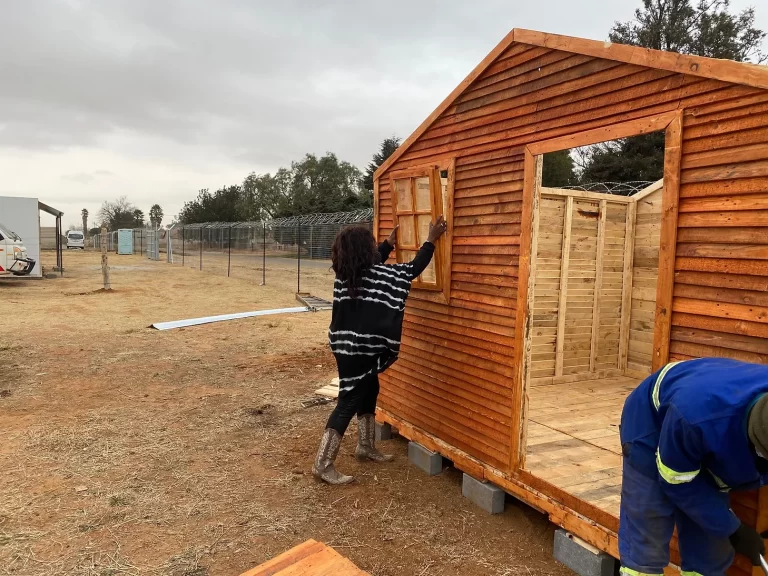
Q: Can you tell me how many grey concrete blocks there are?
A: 4